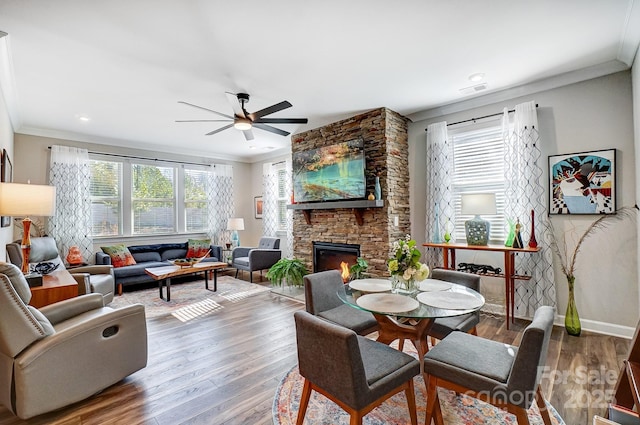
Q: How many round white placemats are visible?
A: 4